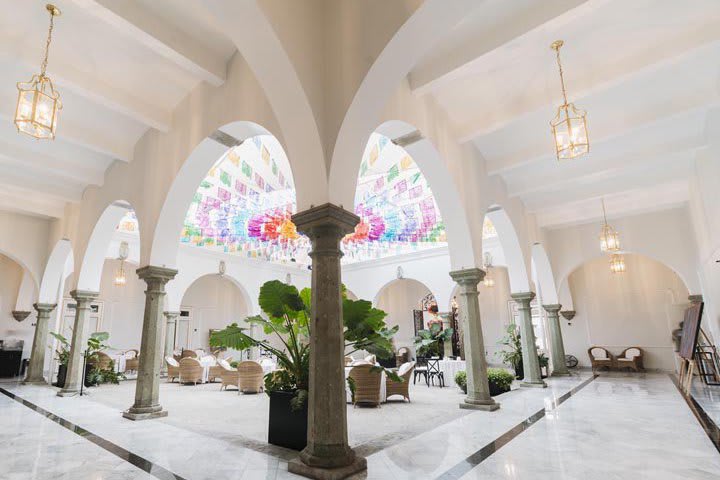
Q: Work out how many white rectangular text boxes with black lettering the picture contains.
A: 0